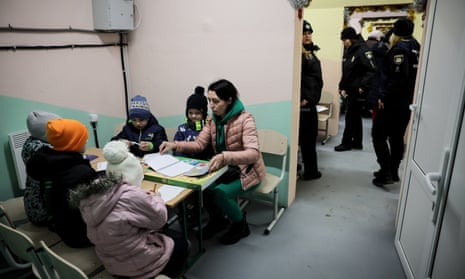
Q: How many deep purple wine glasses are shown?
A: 0